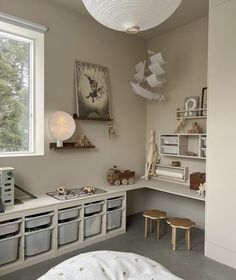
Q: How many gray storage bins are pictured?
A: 10